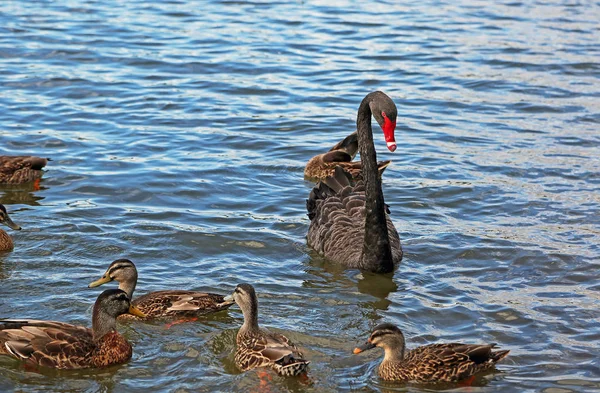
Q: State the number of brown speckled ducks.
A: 7